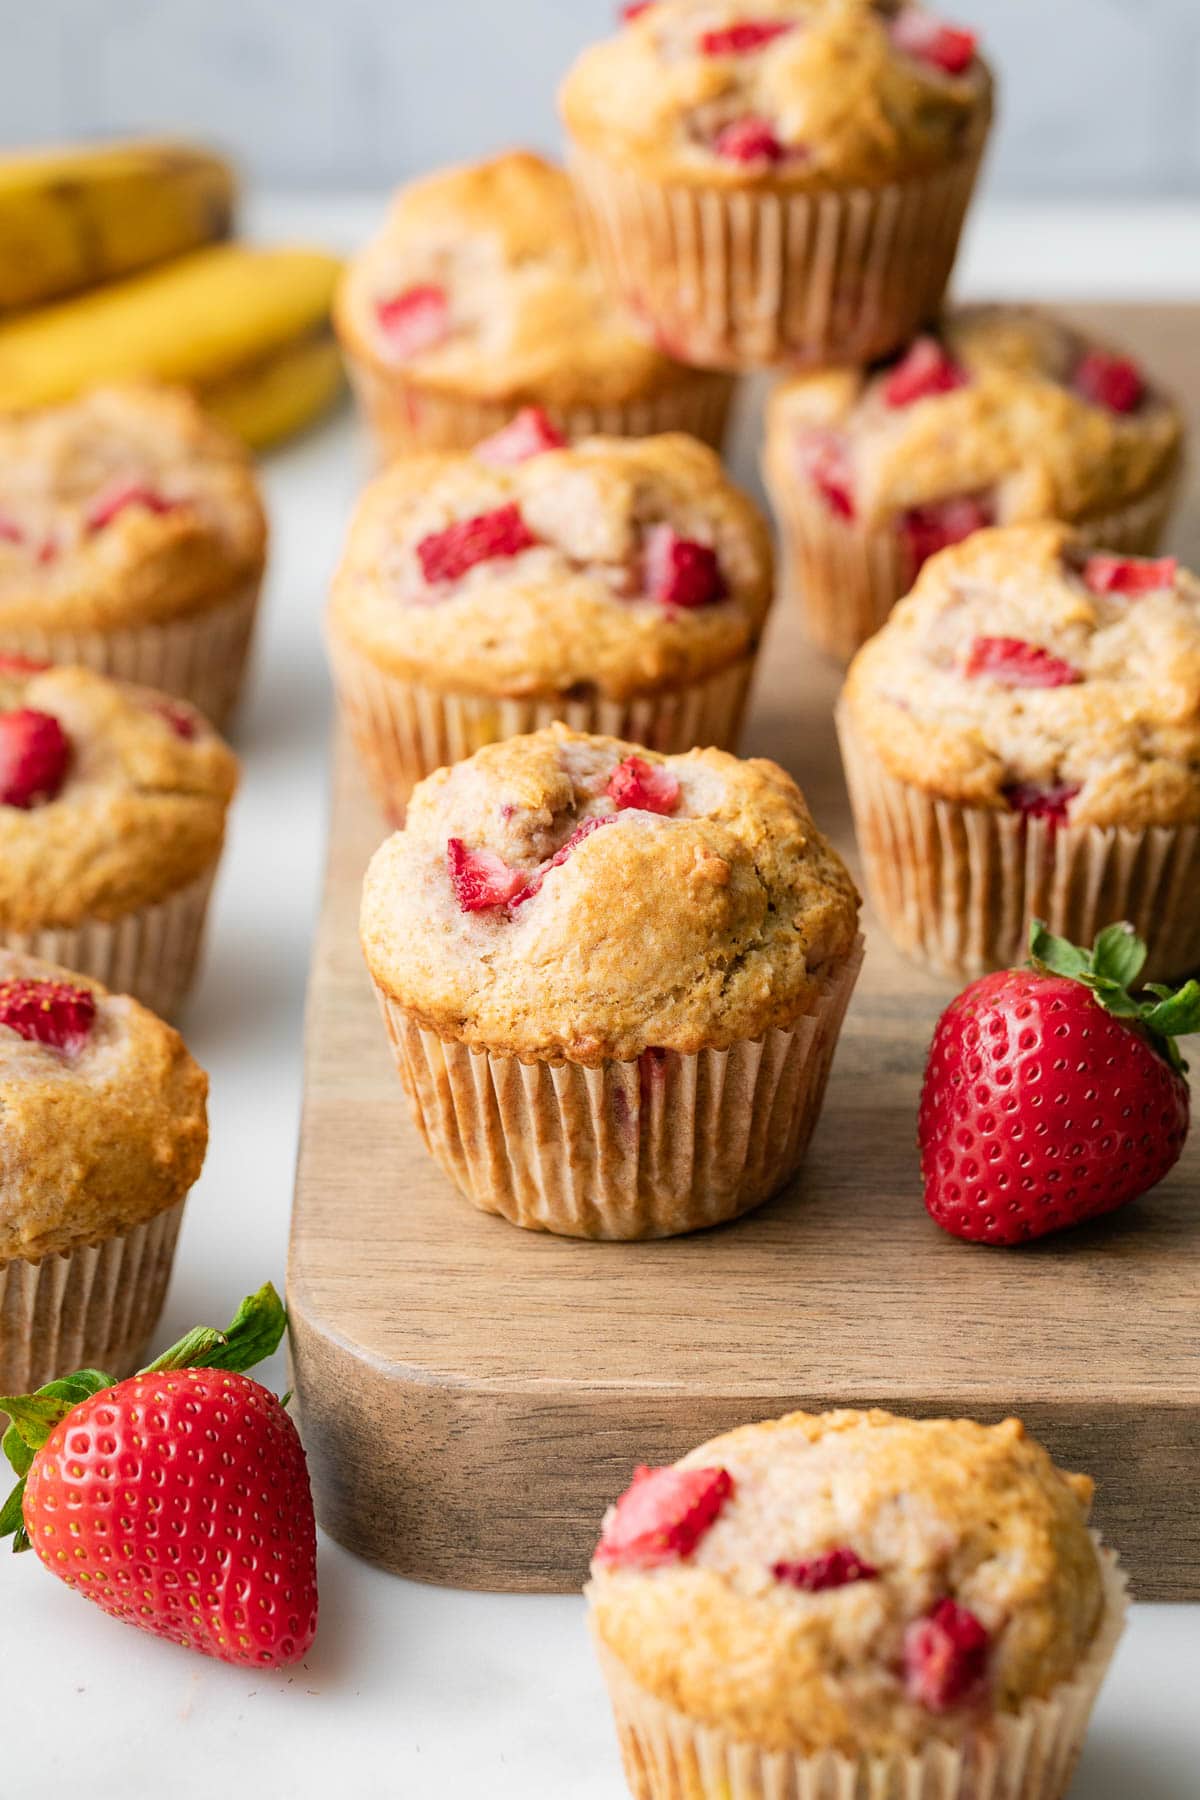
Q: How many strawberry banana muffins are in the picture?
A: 10